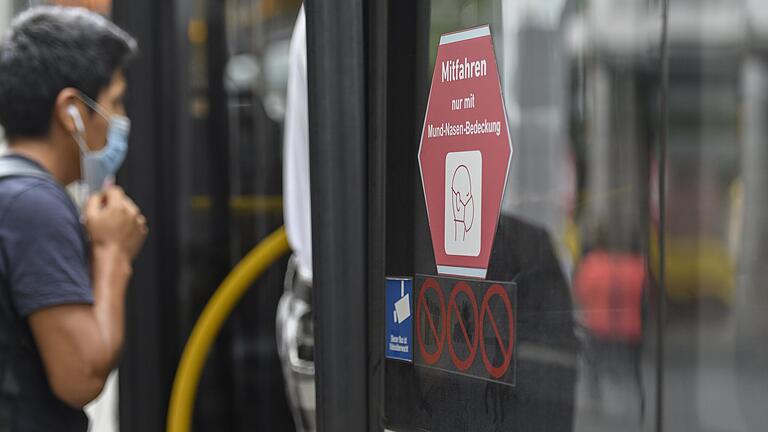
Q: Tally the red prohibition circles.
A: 3